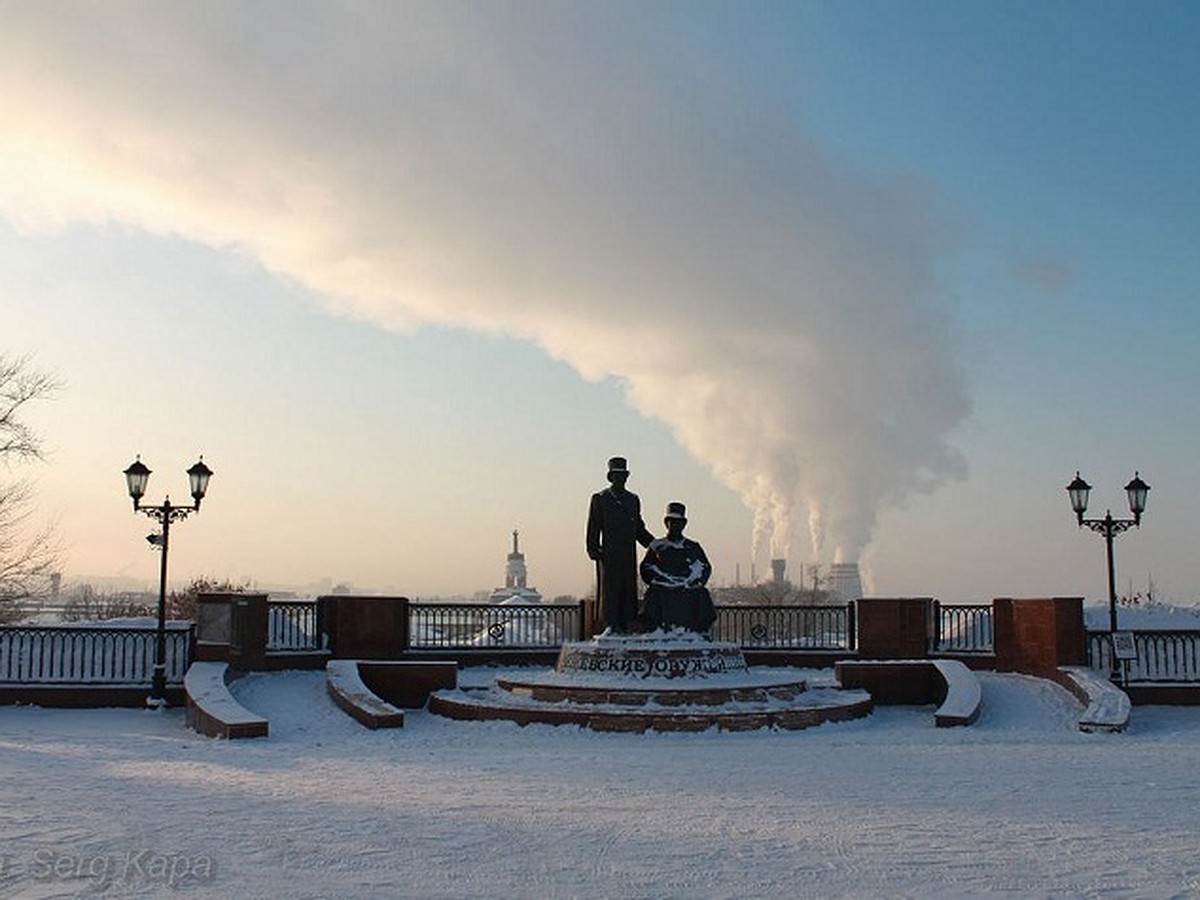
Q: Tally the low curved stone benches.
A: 4